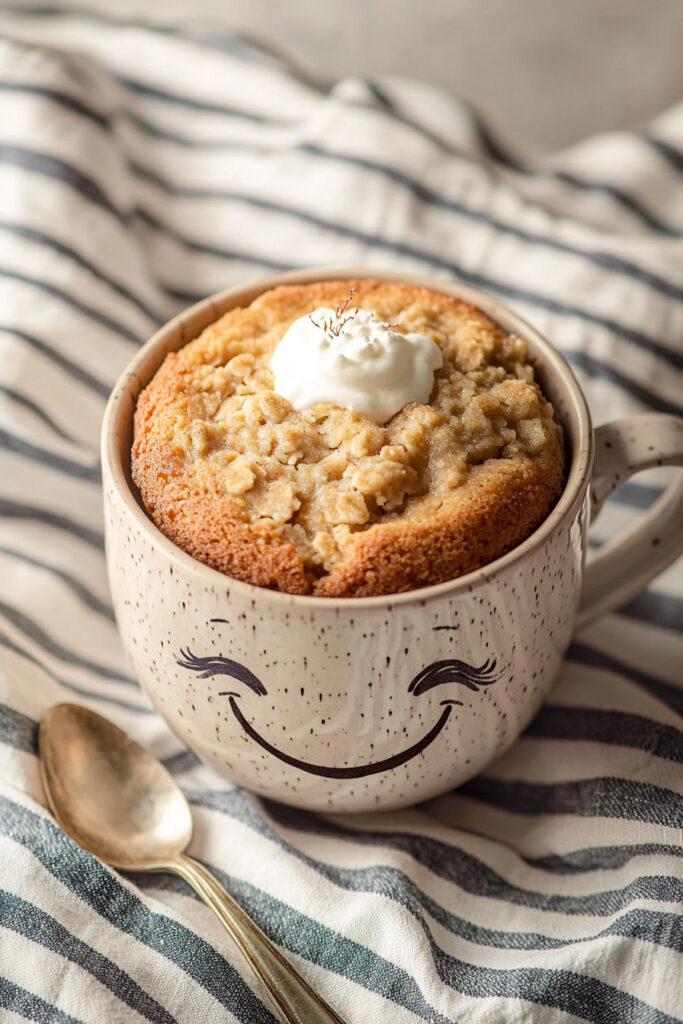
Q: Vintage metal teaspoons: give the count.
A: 1